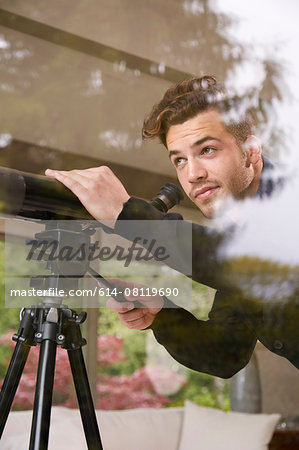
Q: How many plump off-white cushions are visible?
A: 2